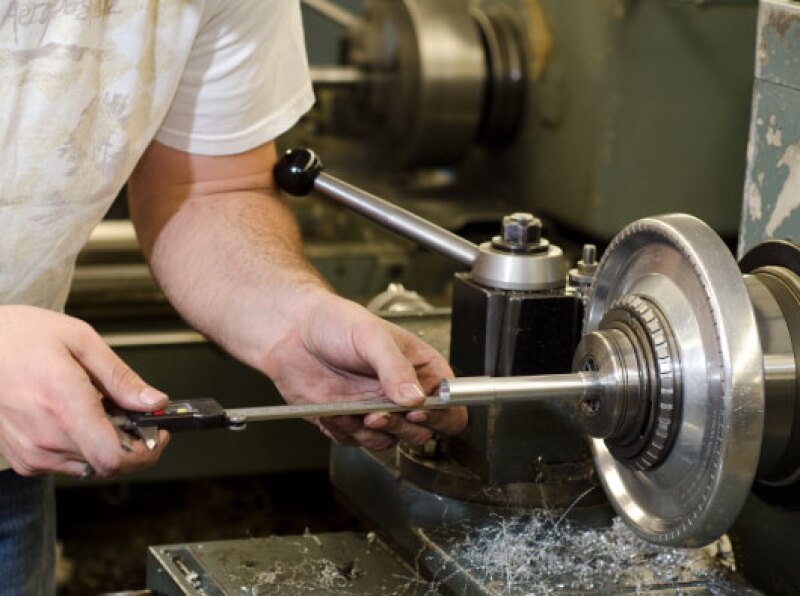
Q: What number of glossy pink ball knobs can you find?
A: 0